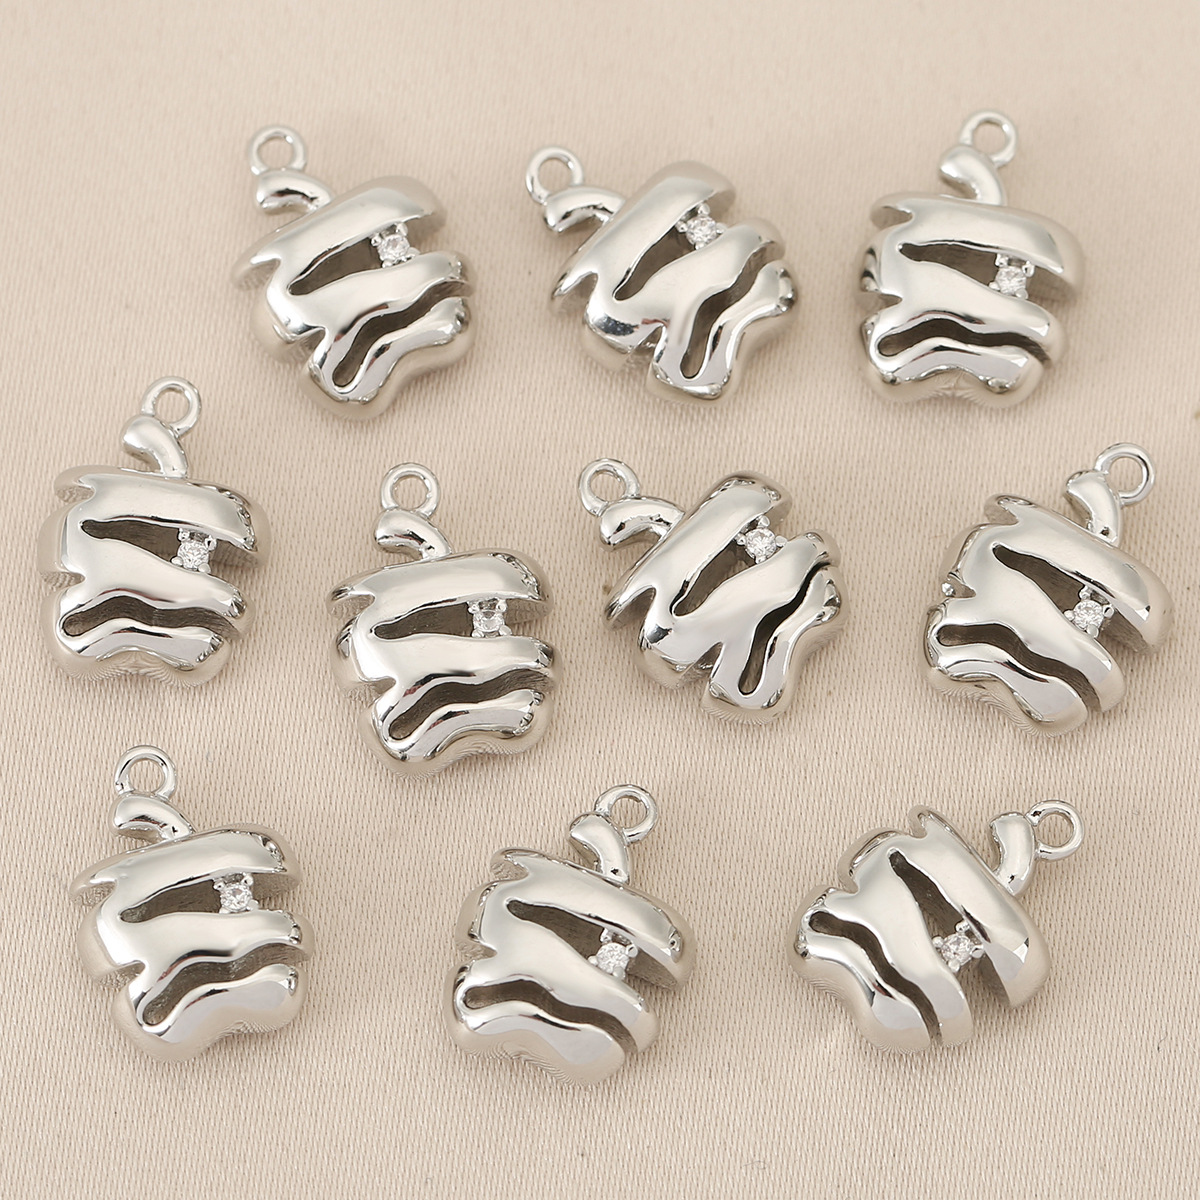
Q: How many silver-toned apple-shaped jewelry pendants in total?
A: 10